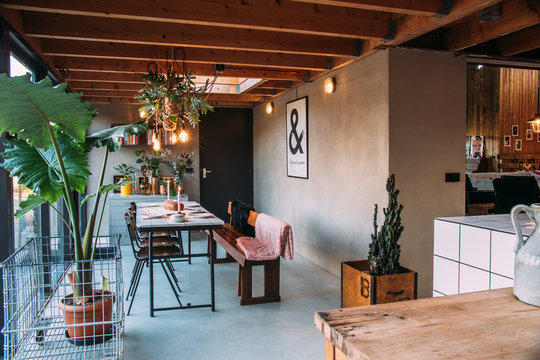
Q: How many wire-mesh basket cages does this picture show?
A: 1